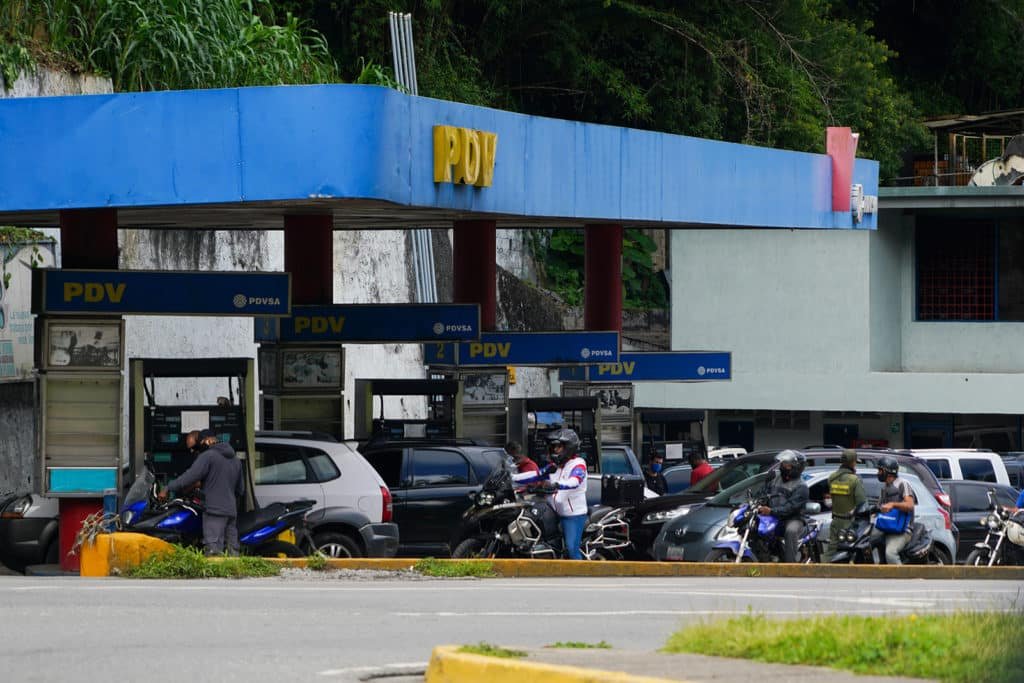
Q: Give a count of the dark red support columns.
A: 4